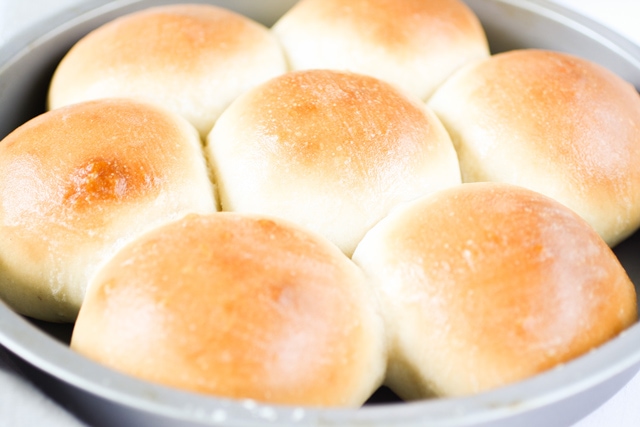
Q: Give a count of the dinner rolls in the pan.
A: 7